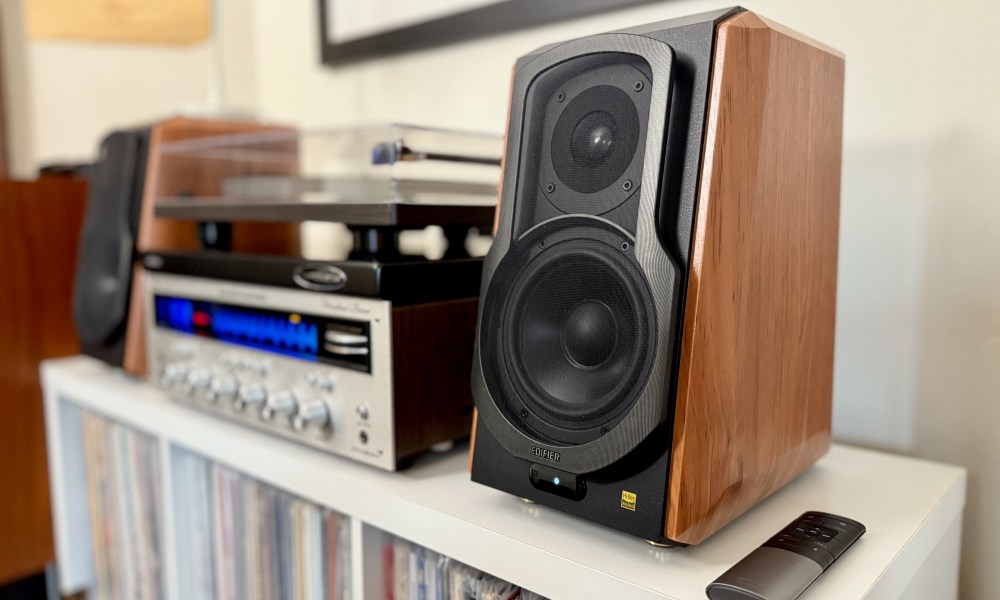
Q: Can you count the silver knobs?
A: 6